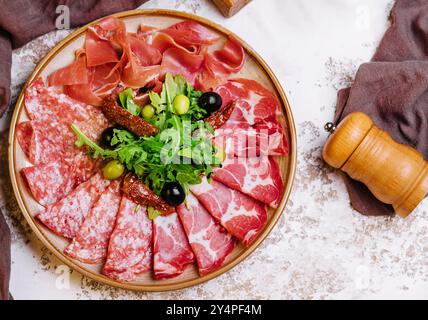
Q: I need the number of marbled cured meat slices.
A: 6